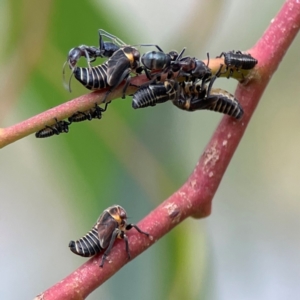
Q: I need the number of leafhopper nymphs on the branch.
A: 7